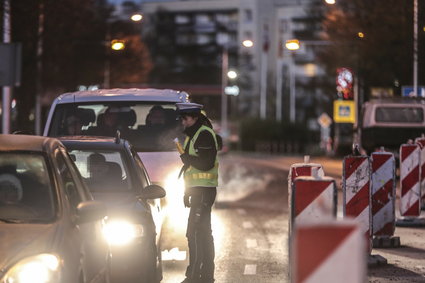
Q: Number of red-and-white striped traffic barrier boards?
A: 7